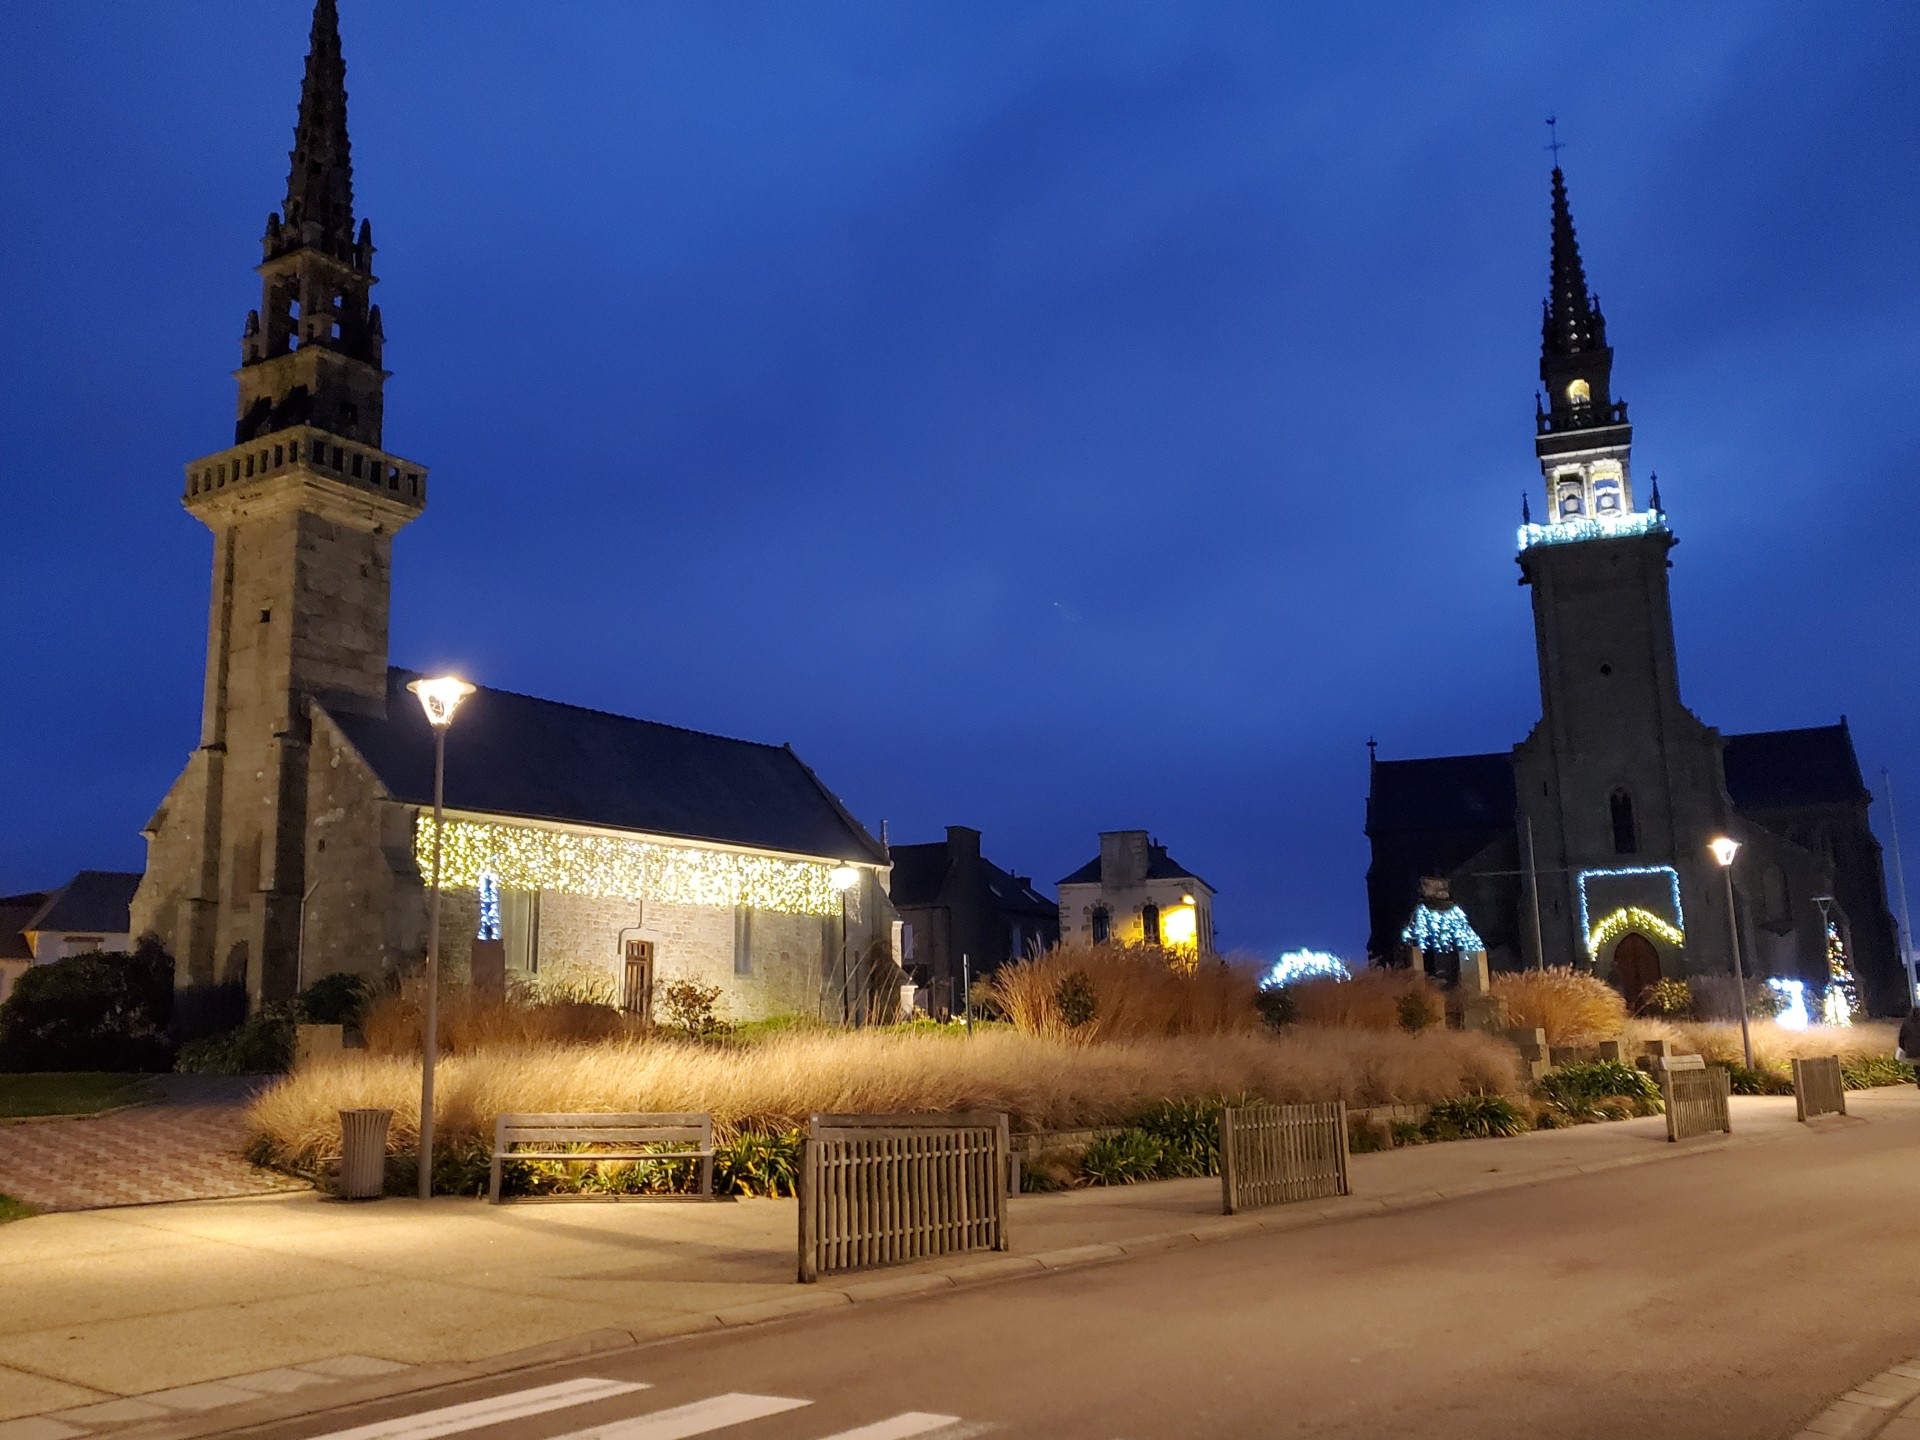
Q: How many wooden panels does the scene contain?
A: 4